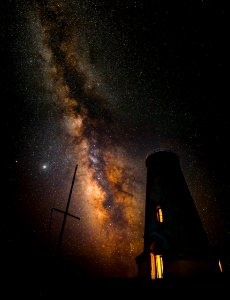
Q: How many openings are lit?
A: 3